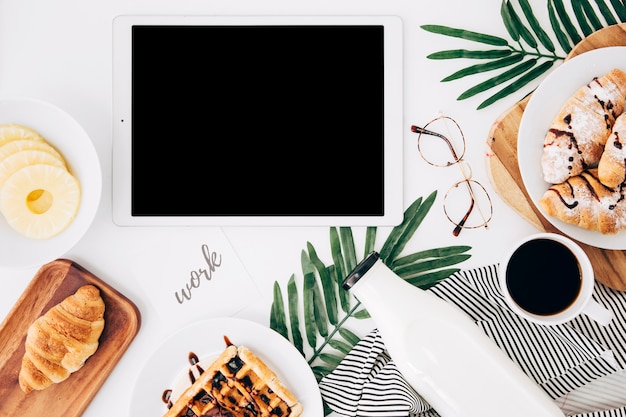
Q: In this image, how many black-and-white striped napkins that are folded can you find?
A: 1